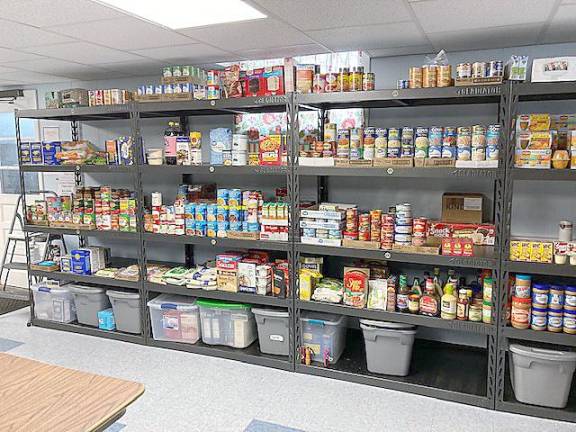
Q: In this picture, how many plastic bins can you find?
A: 9